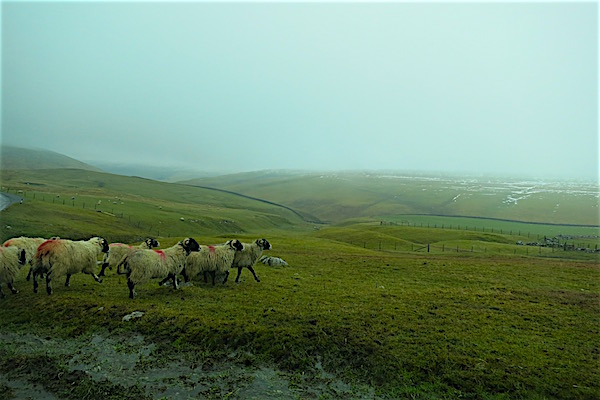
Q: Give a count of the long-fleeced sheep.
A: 7